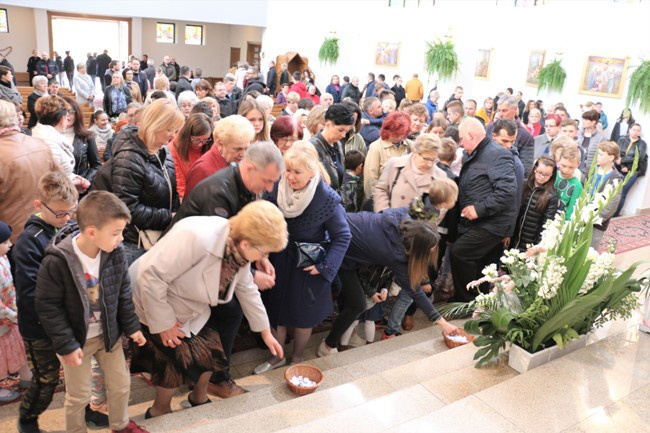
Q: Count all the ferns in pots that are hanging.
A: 4